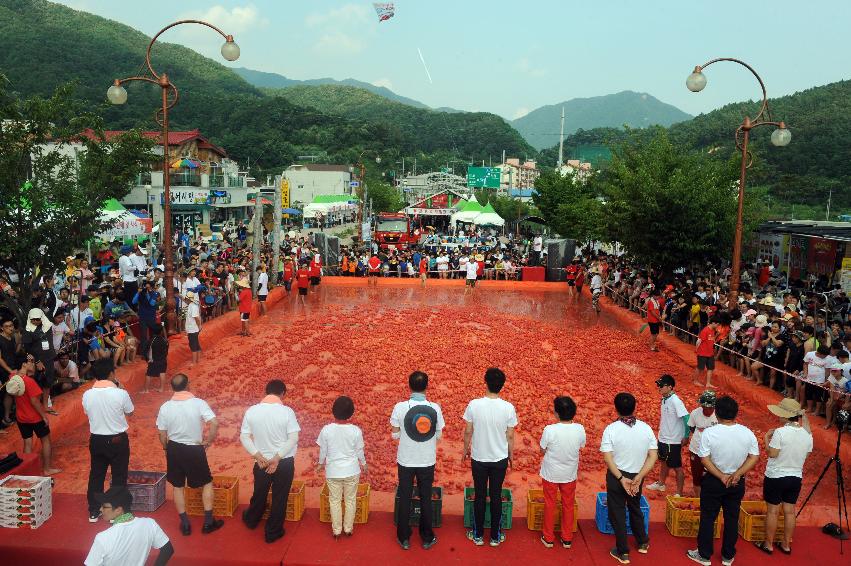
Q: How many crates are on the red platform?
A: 10